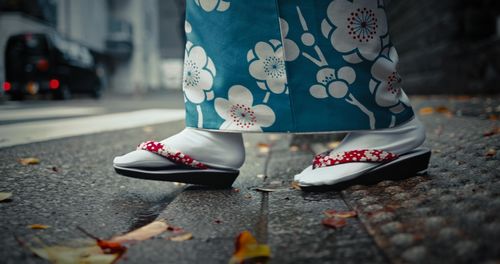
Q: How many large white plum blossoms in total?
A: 5